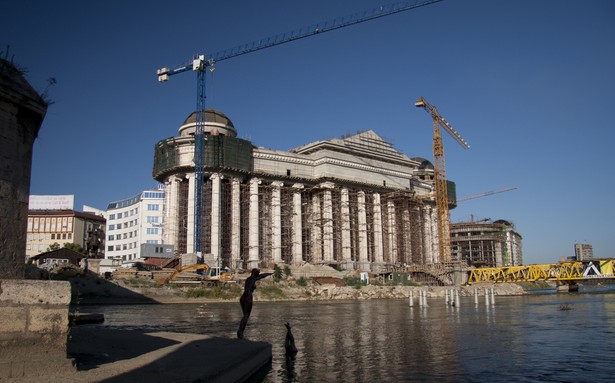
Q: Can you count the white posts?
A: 9